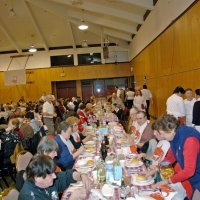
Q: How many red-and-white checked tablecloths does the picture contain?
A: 1